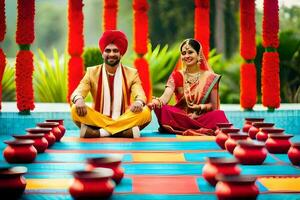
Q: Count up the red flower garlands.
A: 8